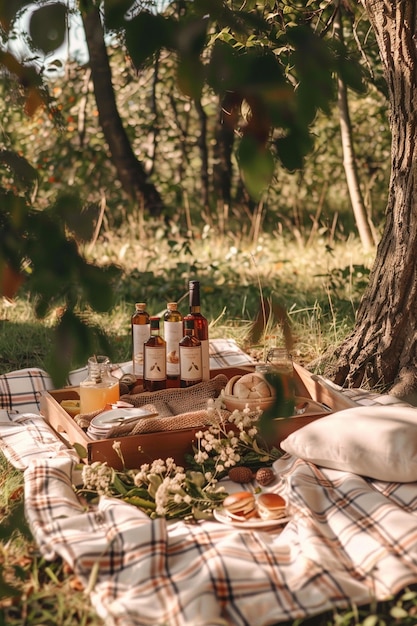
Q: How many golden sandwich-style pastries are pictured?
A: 2